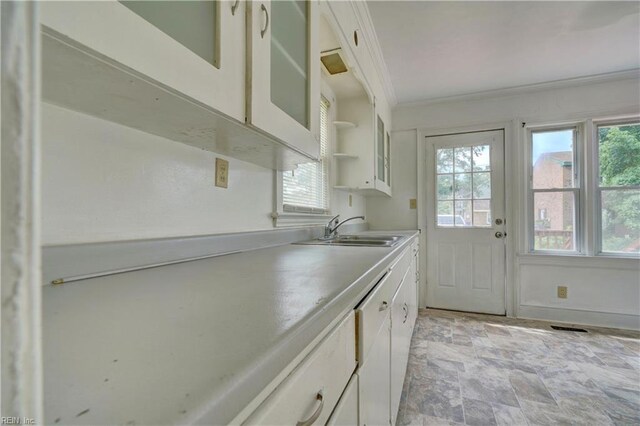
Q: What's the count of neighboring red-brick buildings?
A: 1